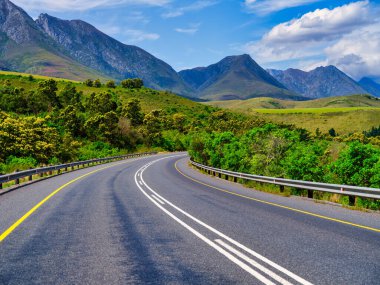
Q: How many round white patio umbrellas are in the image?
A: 0